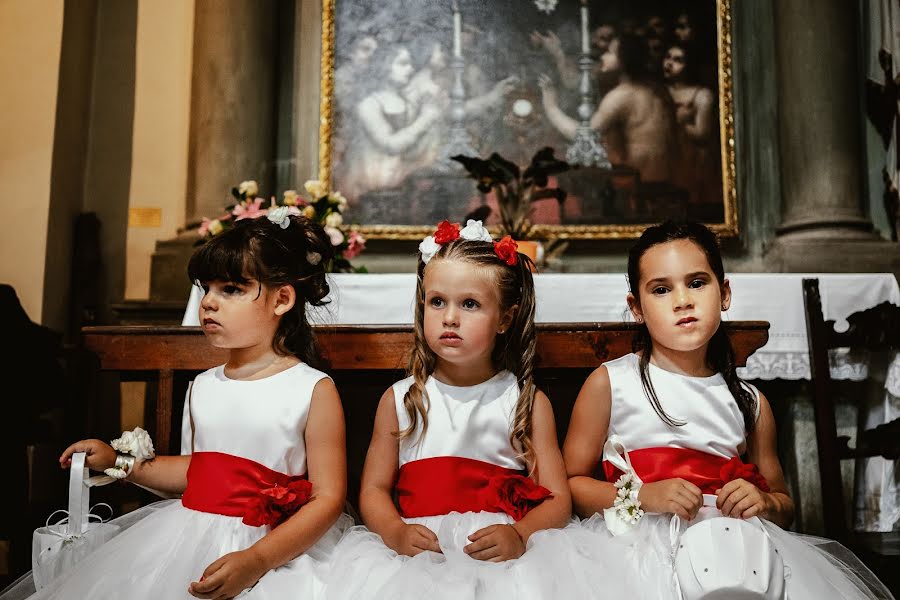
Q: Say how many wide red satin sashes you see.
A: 3